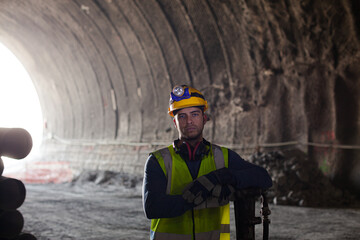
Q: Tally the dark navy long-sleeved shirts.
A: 1